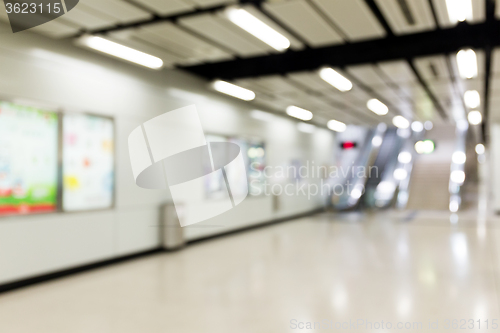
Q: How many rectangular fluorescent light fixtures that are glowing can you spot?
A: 12